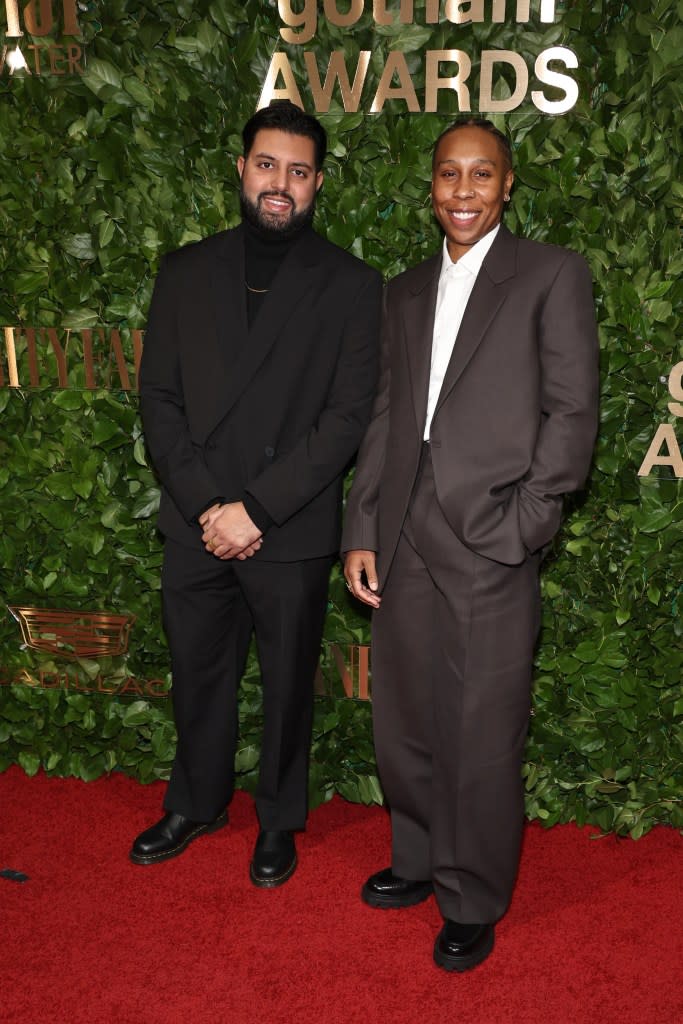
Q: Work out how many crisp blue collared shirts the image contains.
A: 0